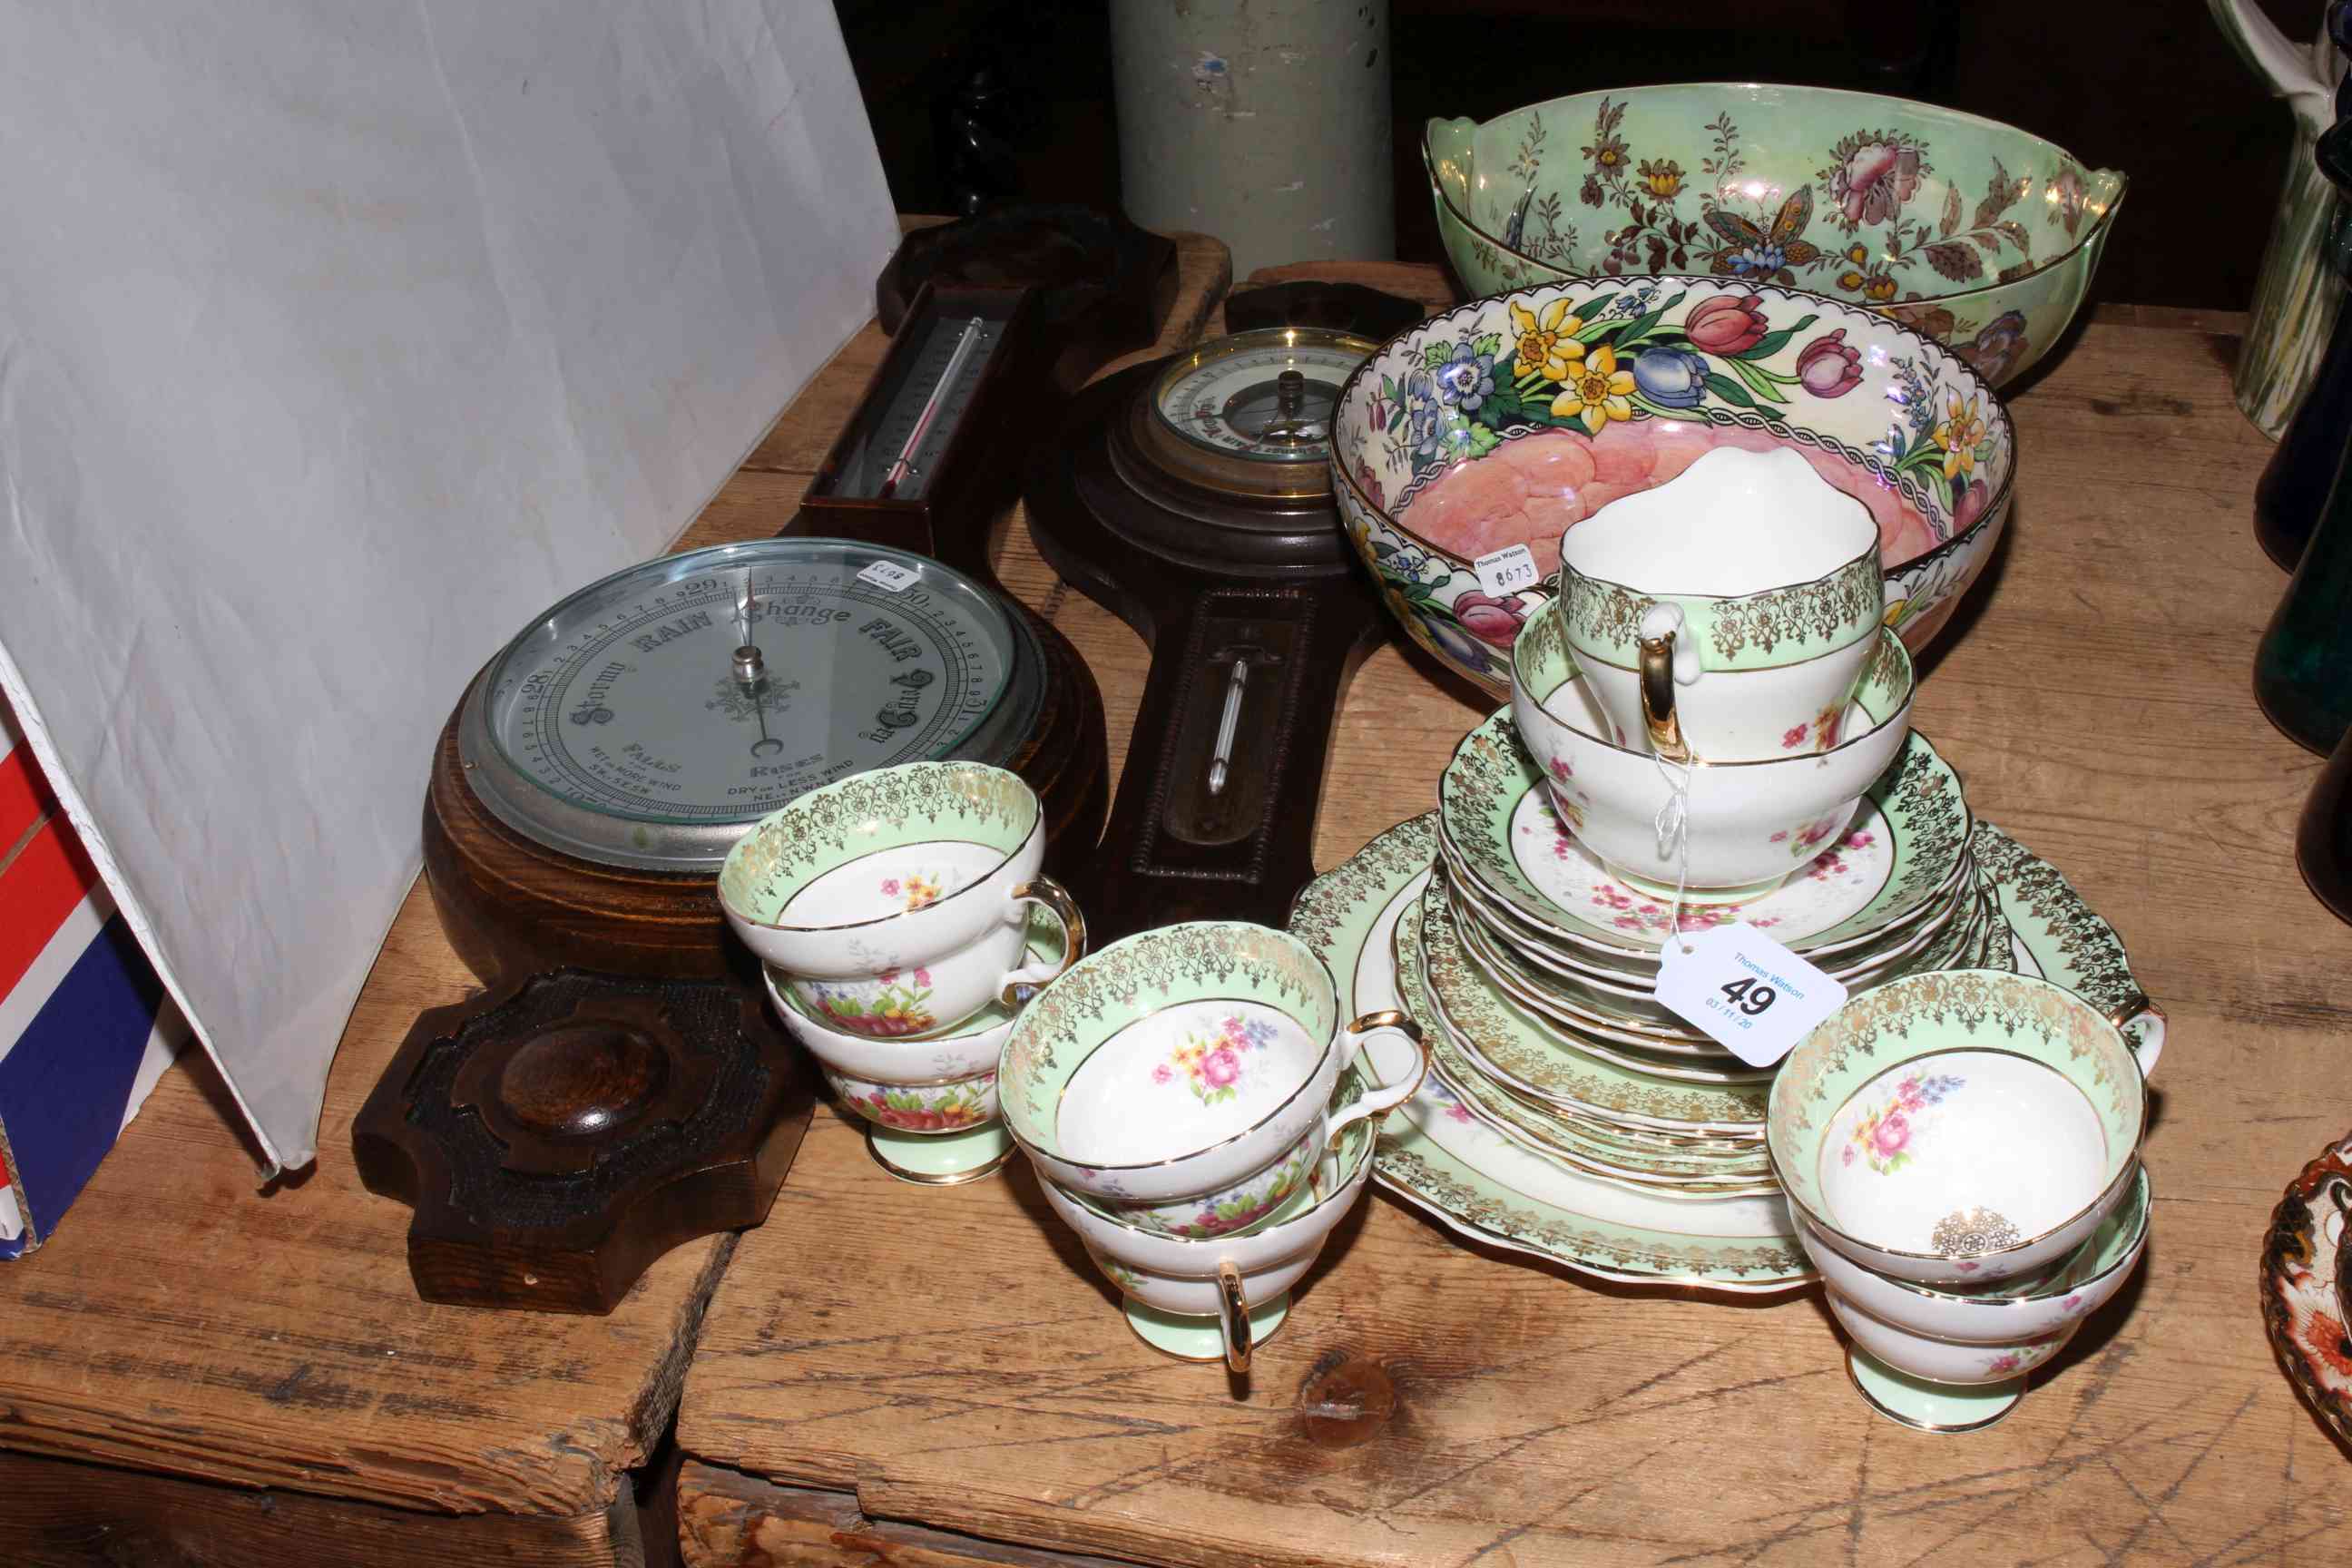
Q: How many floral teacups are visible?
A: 6